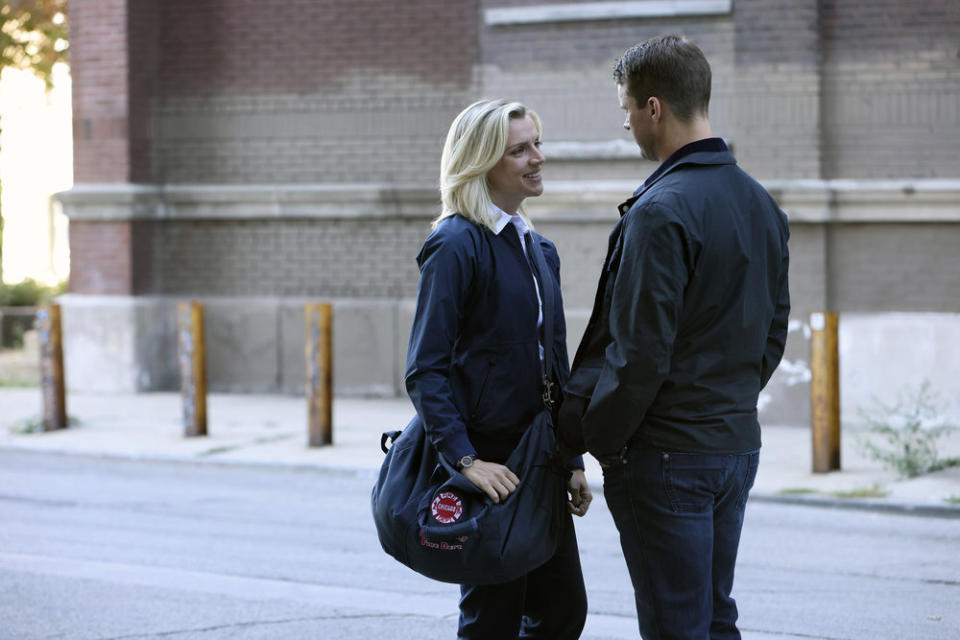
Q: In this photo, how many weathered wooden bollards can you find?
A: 4